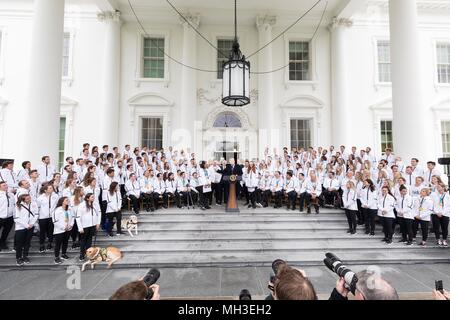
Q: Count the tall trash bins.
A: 0